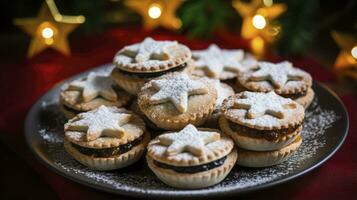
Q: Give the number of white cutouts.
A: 8